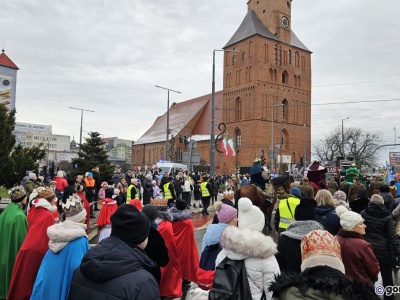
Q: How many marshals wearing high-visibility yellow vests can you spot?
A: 4